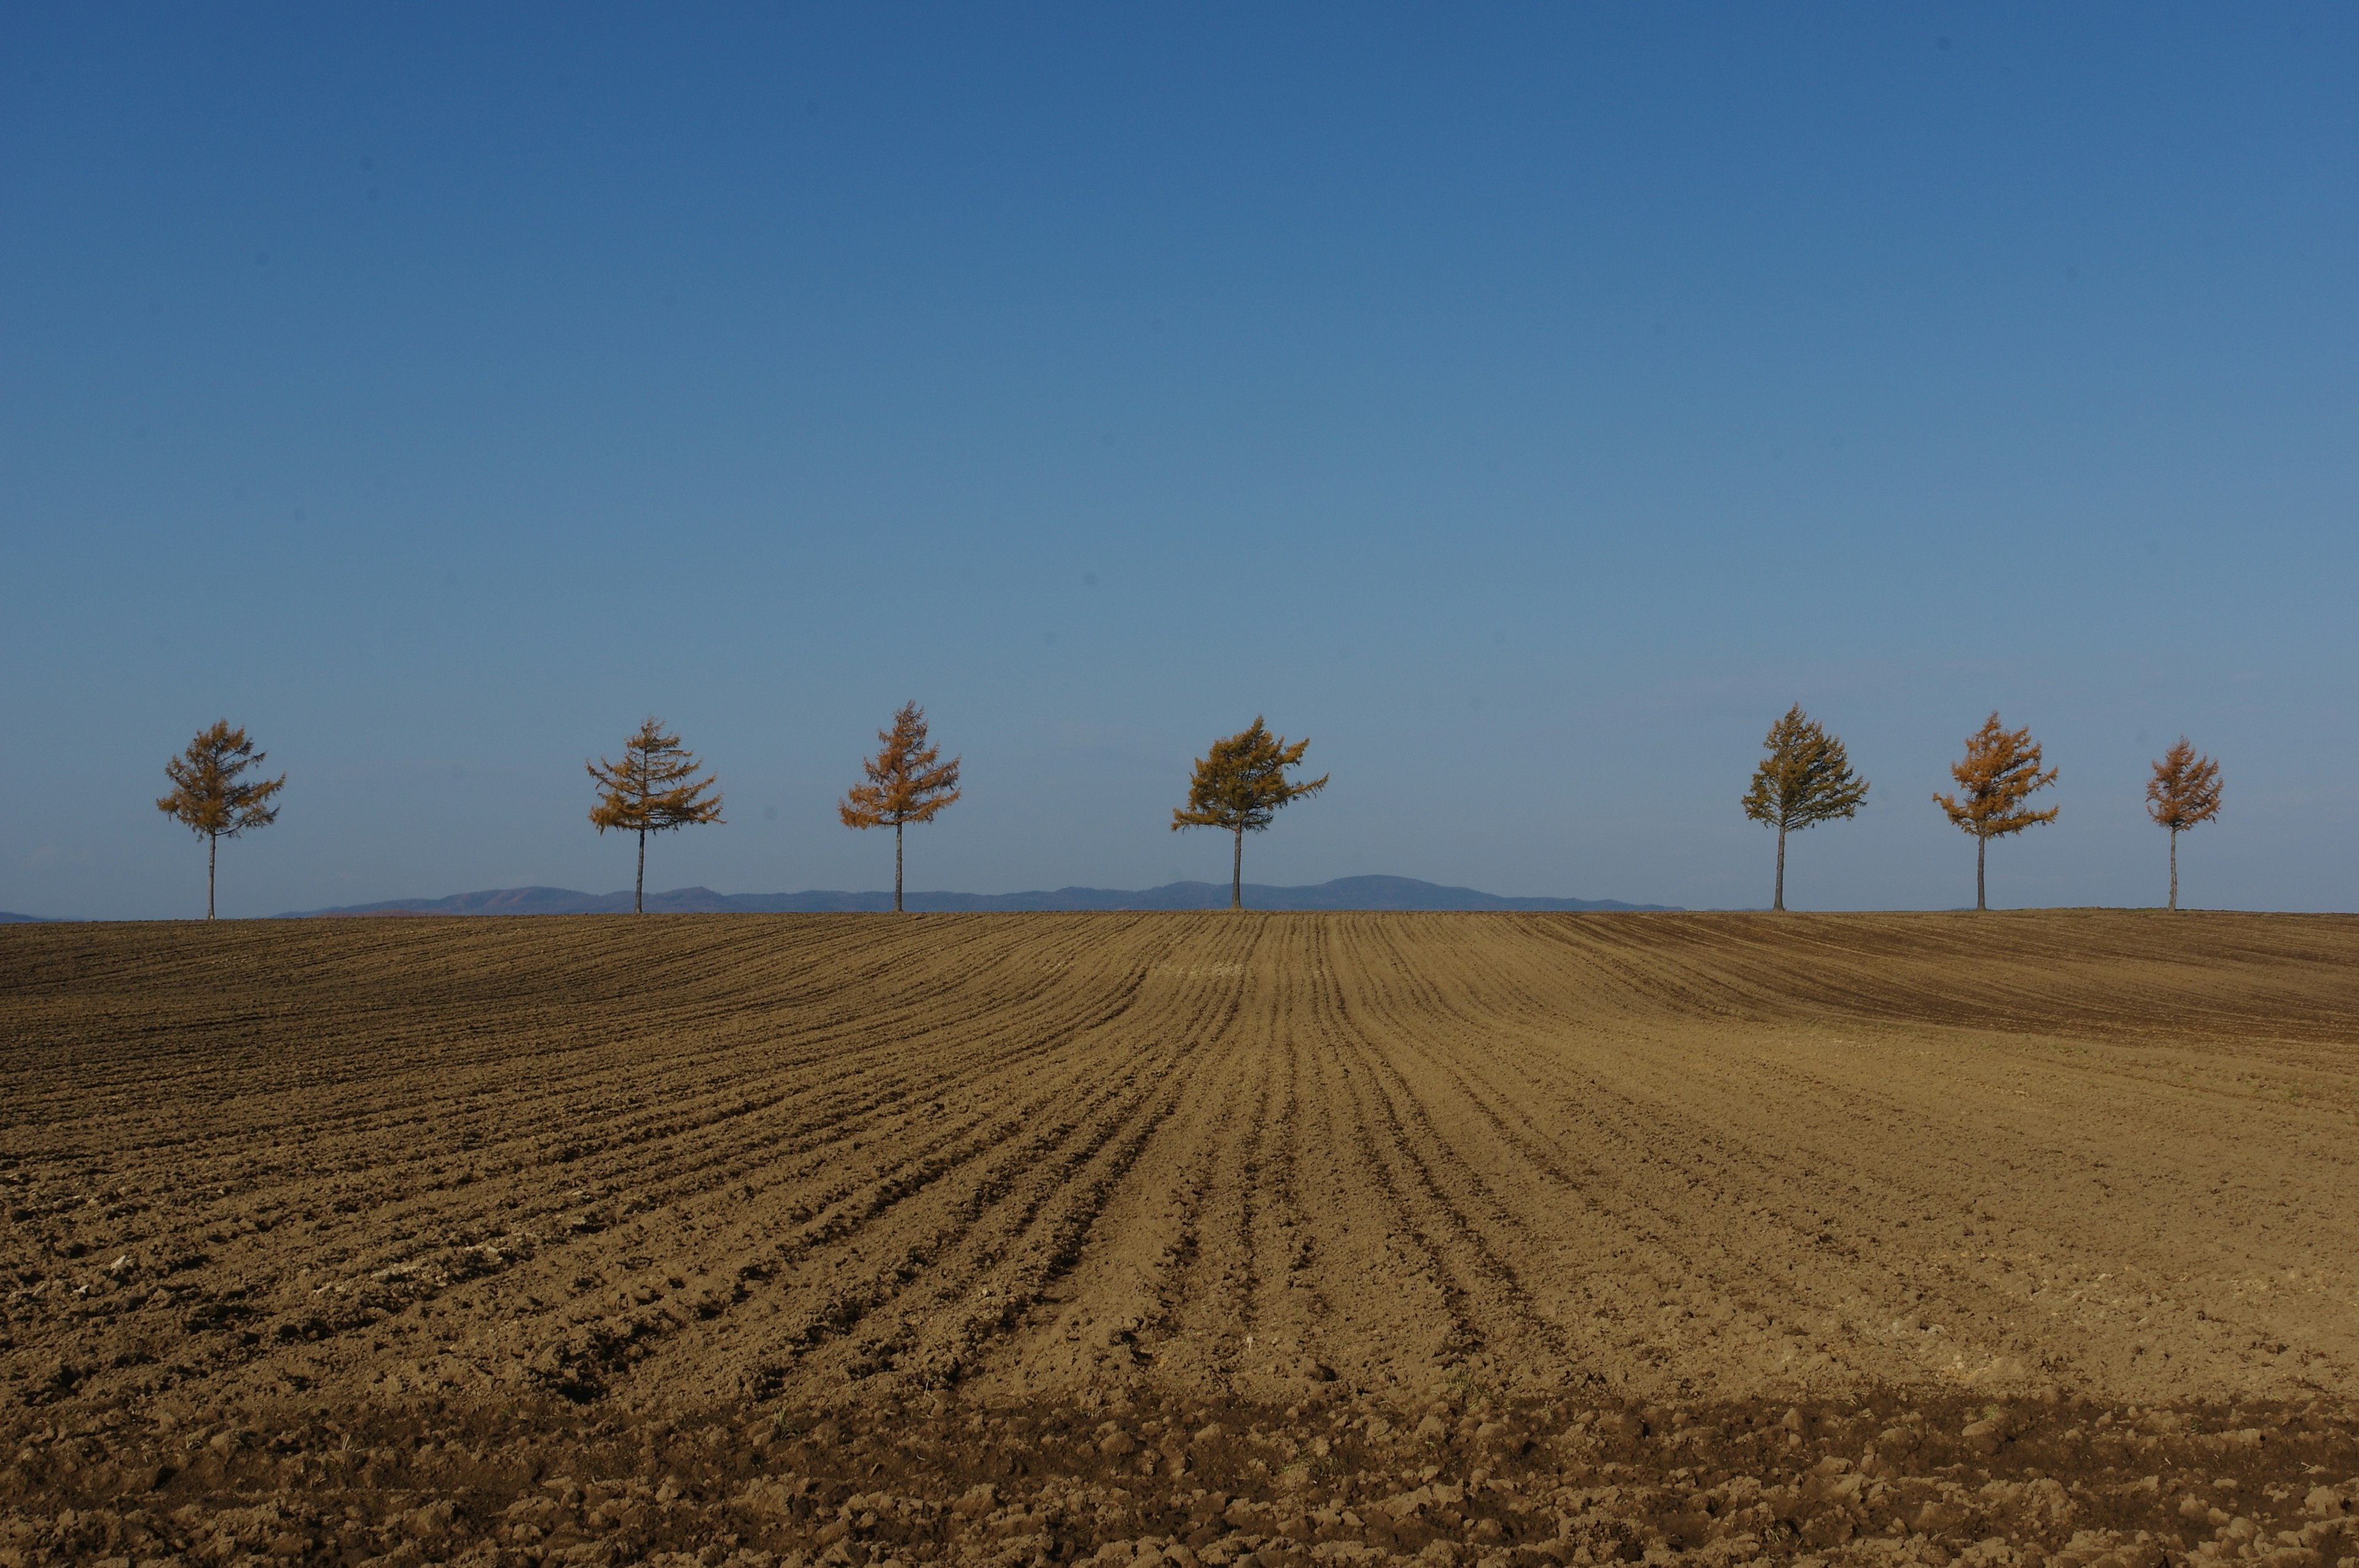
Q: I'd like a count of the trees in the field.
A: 7